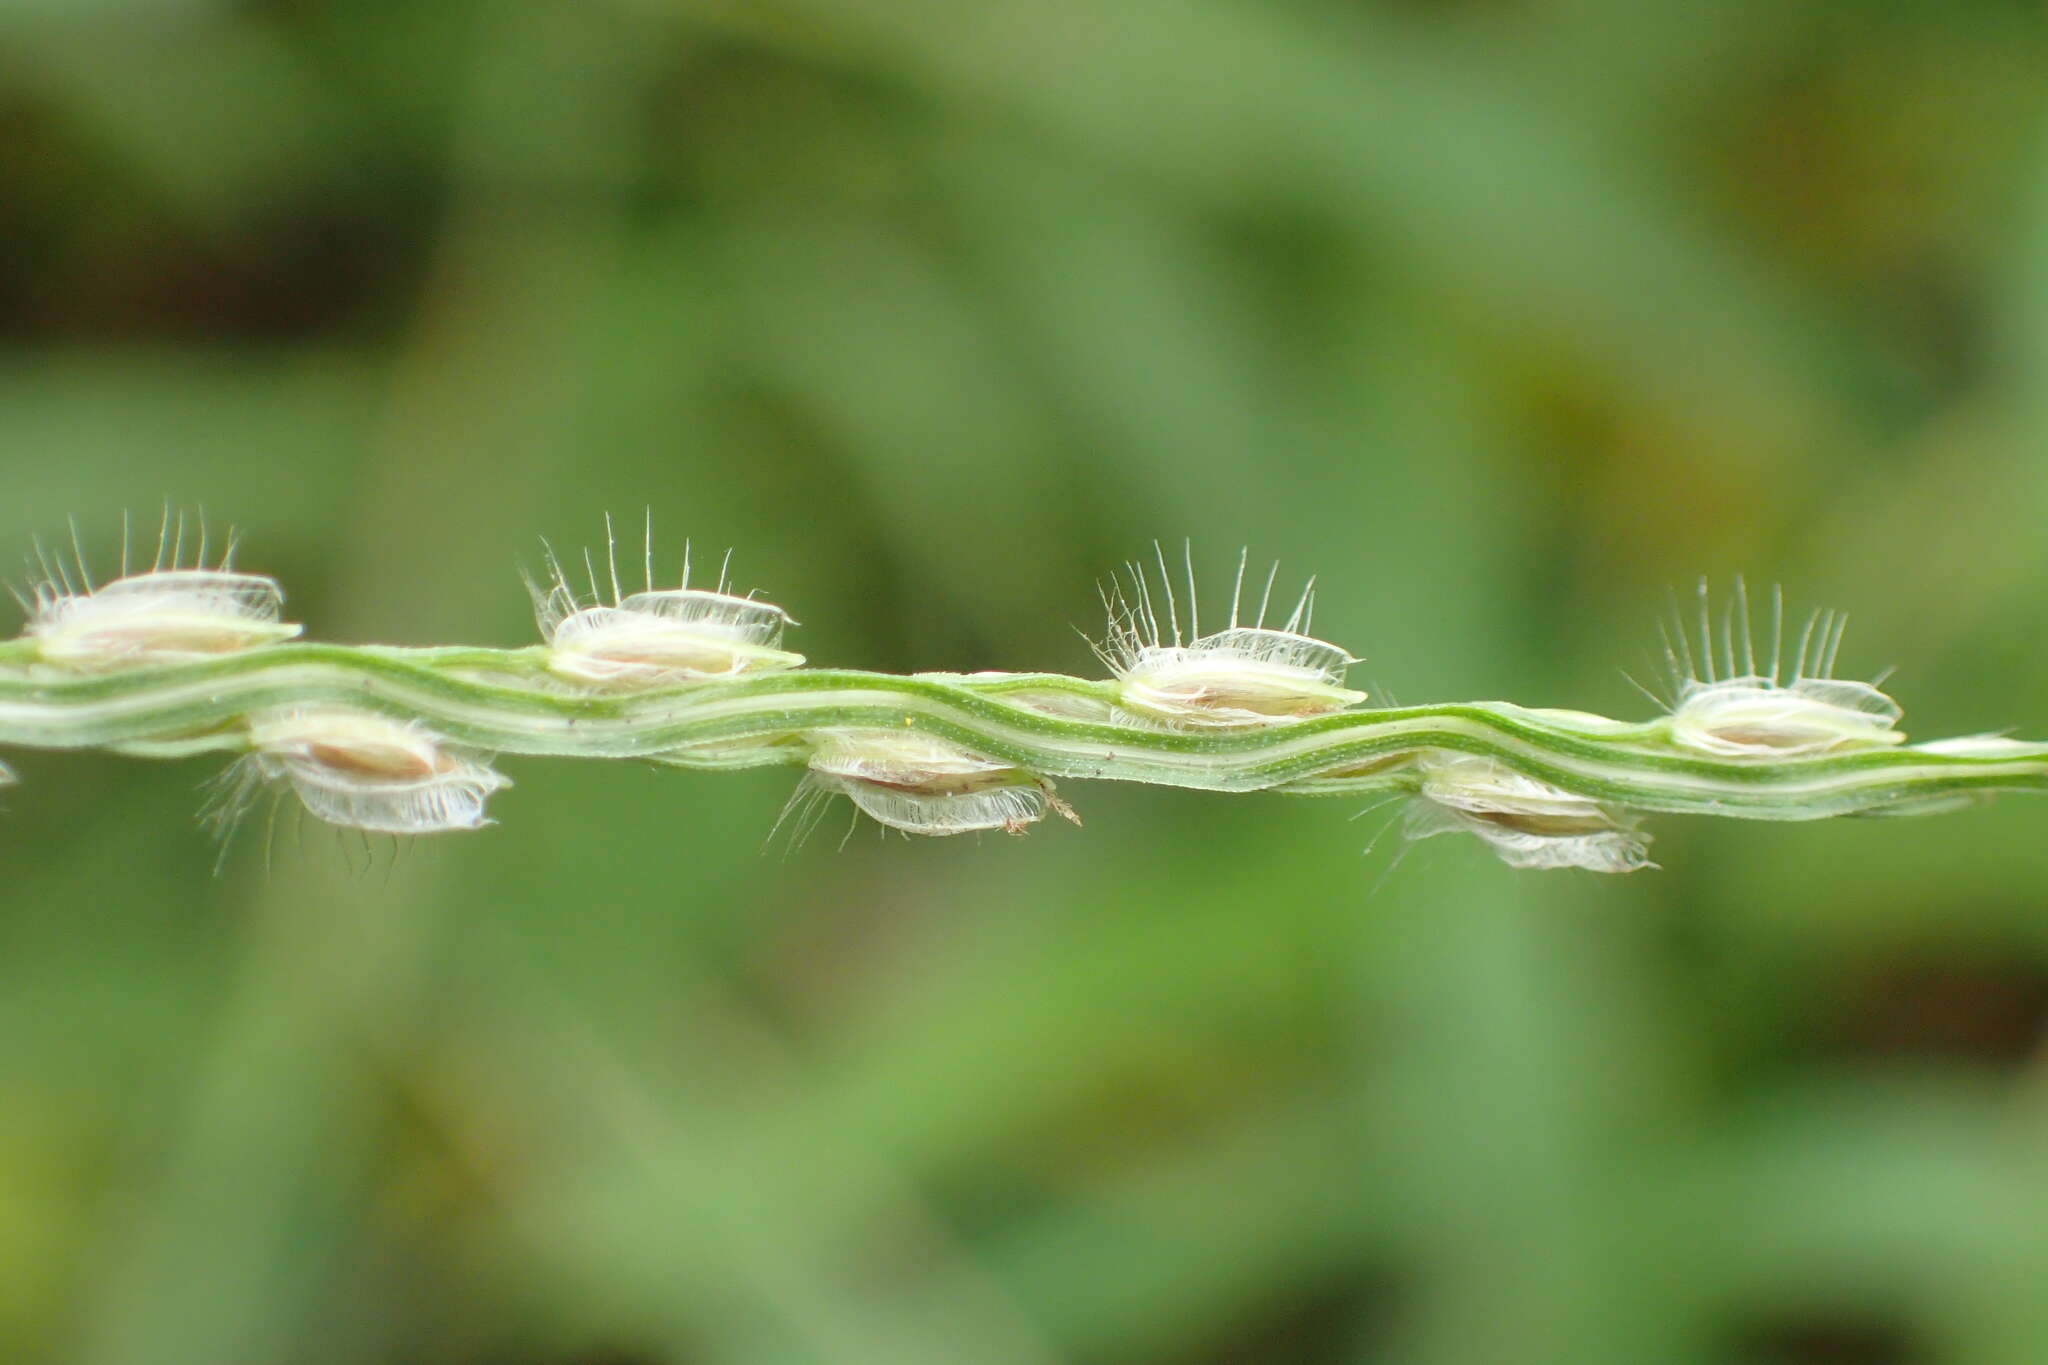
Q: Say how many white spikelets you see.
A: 7